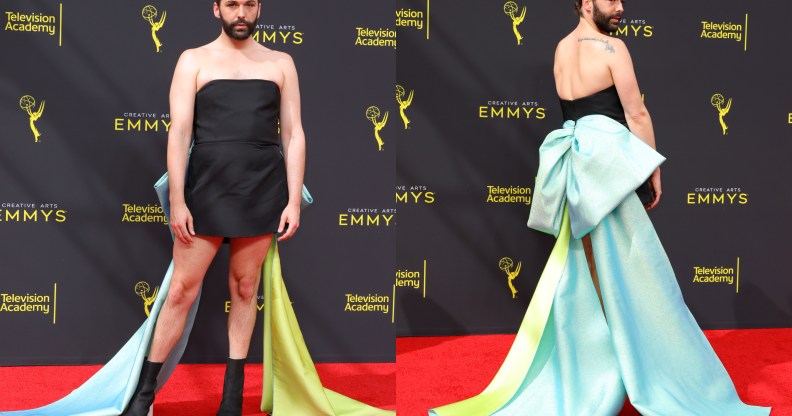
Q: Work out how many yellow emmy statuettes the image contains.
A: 8